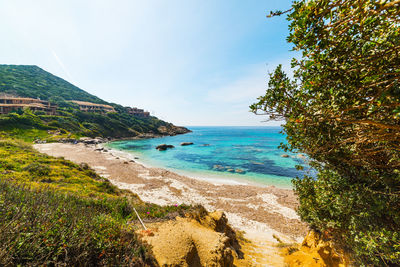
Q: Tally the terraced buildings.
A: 3